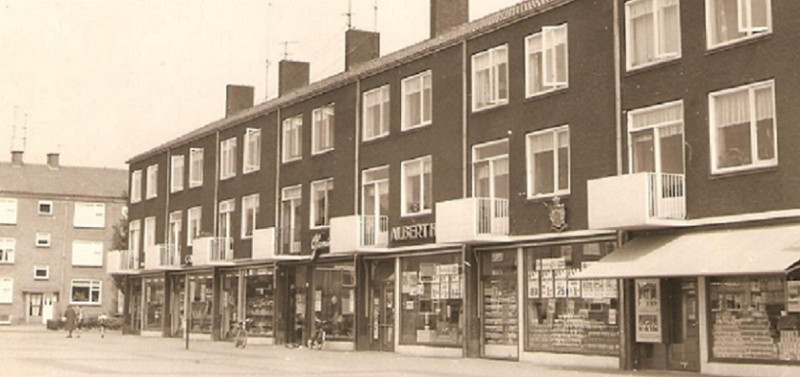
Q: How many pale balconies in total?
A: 7